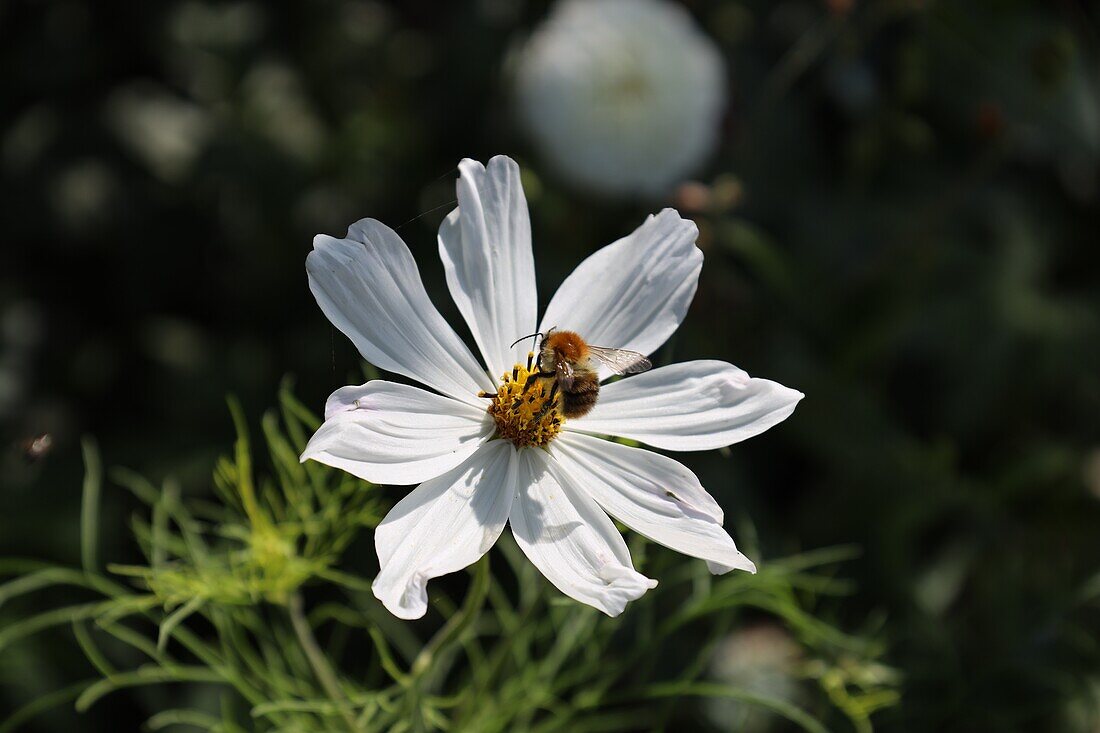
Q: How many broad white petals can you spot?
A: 8